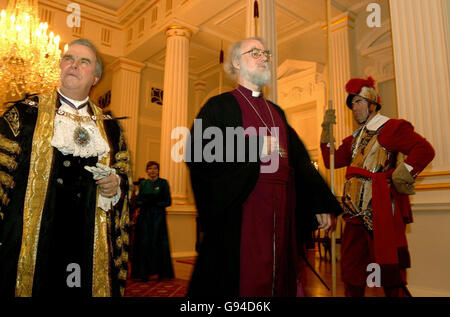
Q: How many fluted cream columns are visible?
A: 5